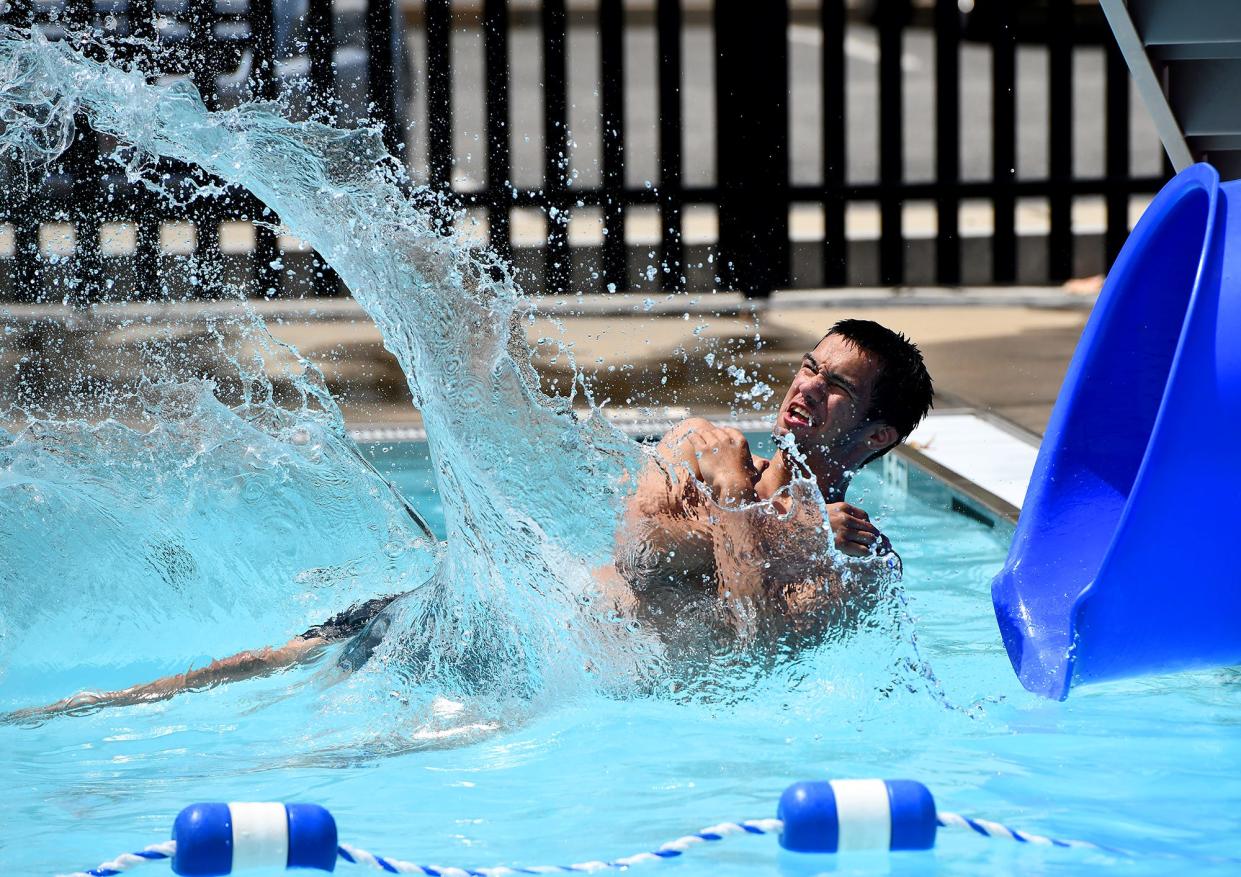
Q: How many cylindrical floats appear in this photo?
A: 2